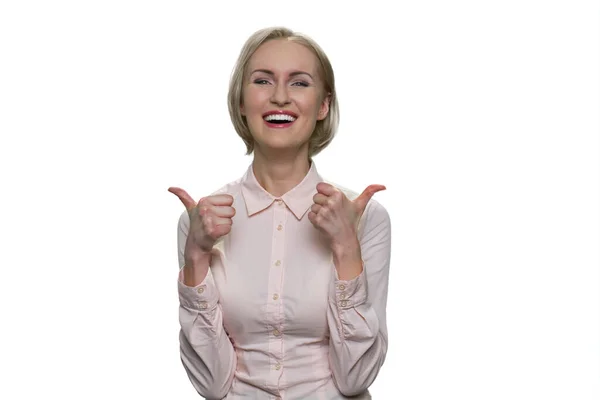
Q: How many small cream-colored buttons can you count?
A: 11